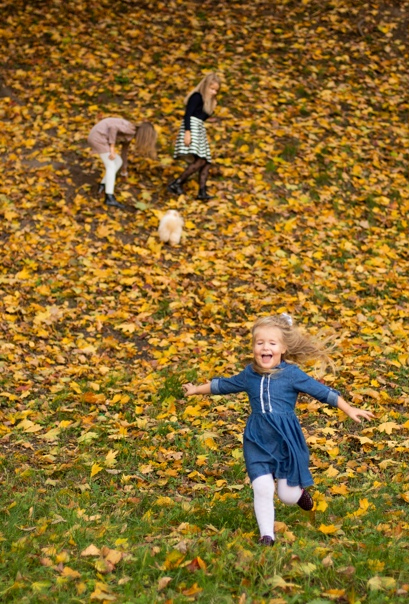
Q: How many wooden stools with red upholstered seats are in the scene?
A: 0